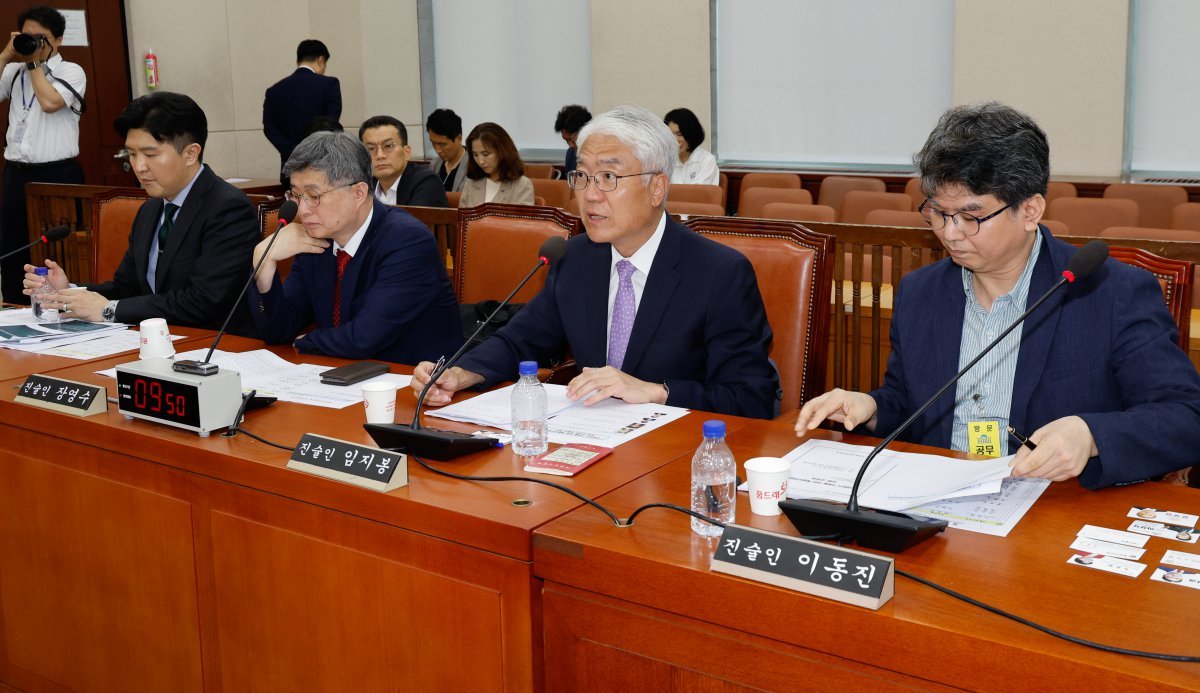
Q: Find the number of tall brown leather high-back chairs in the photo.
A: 5